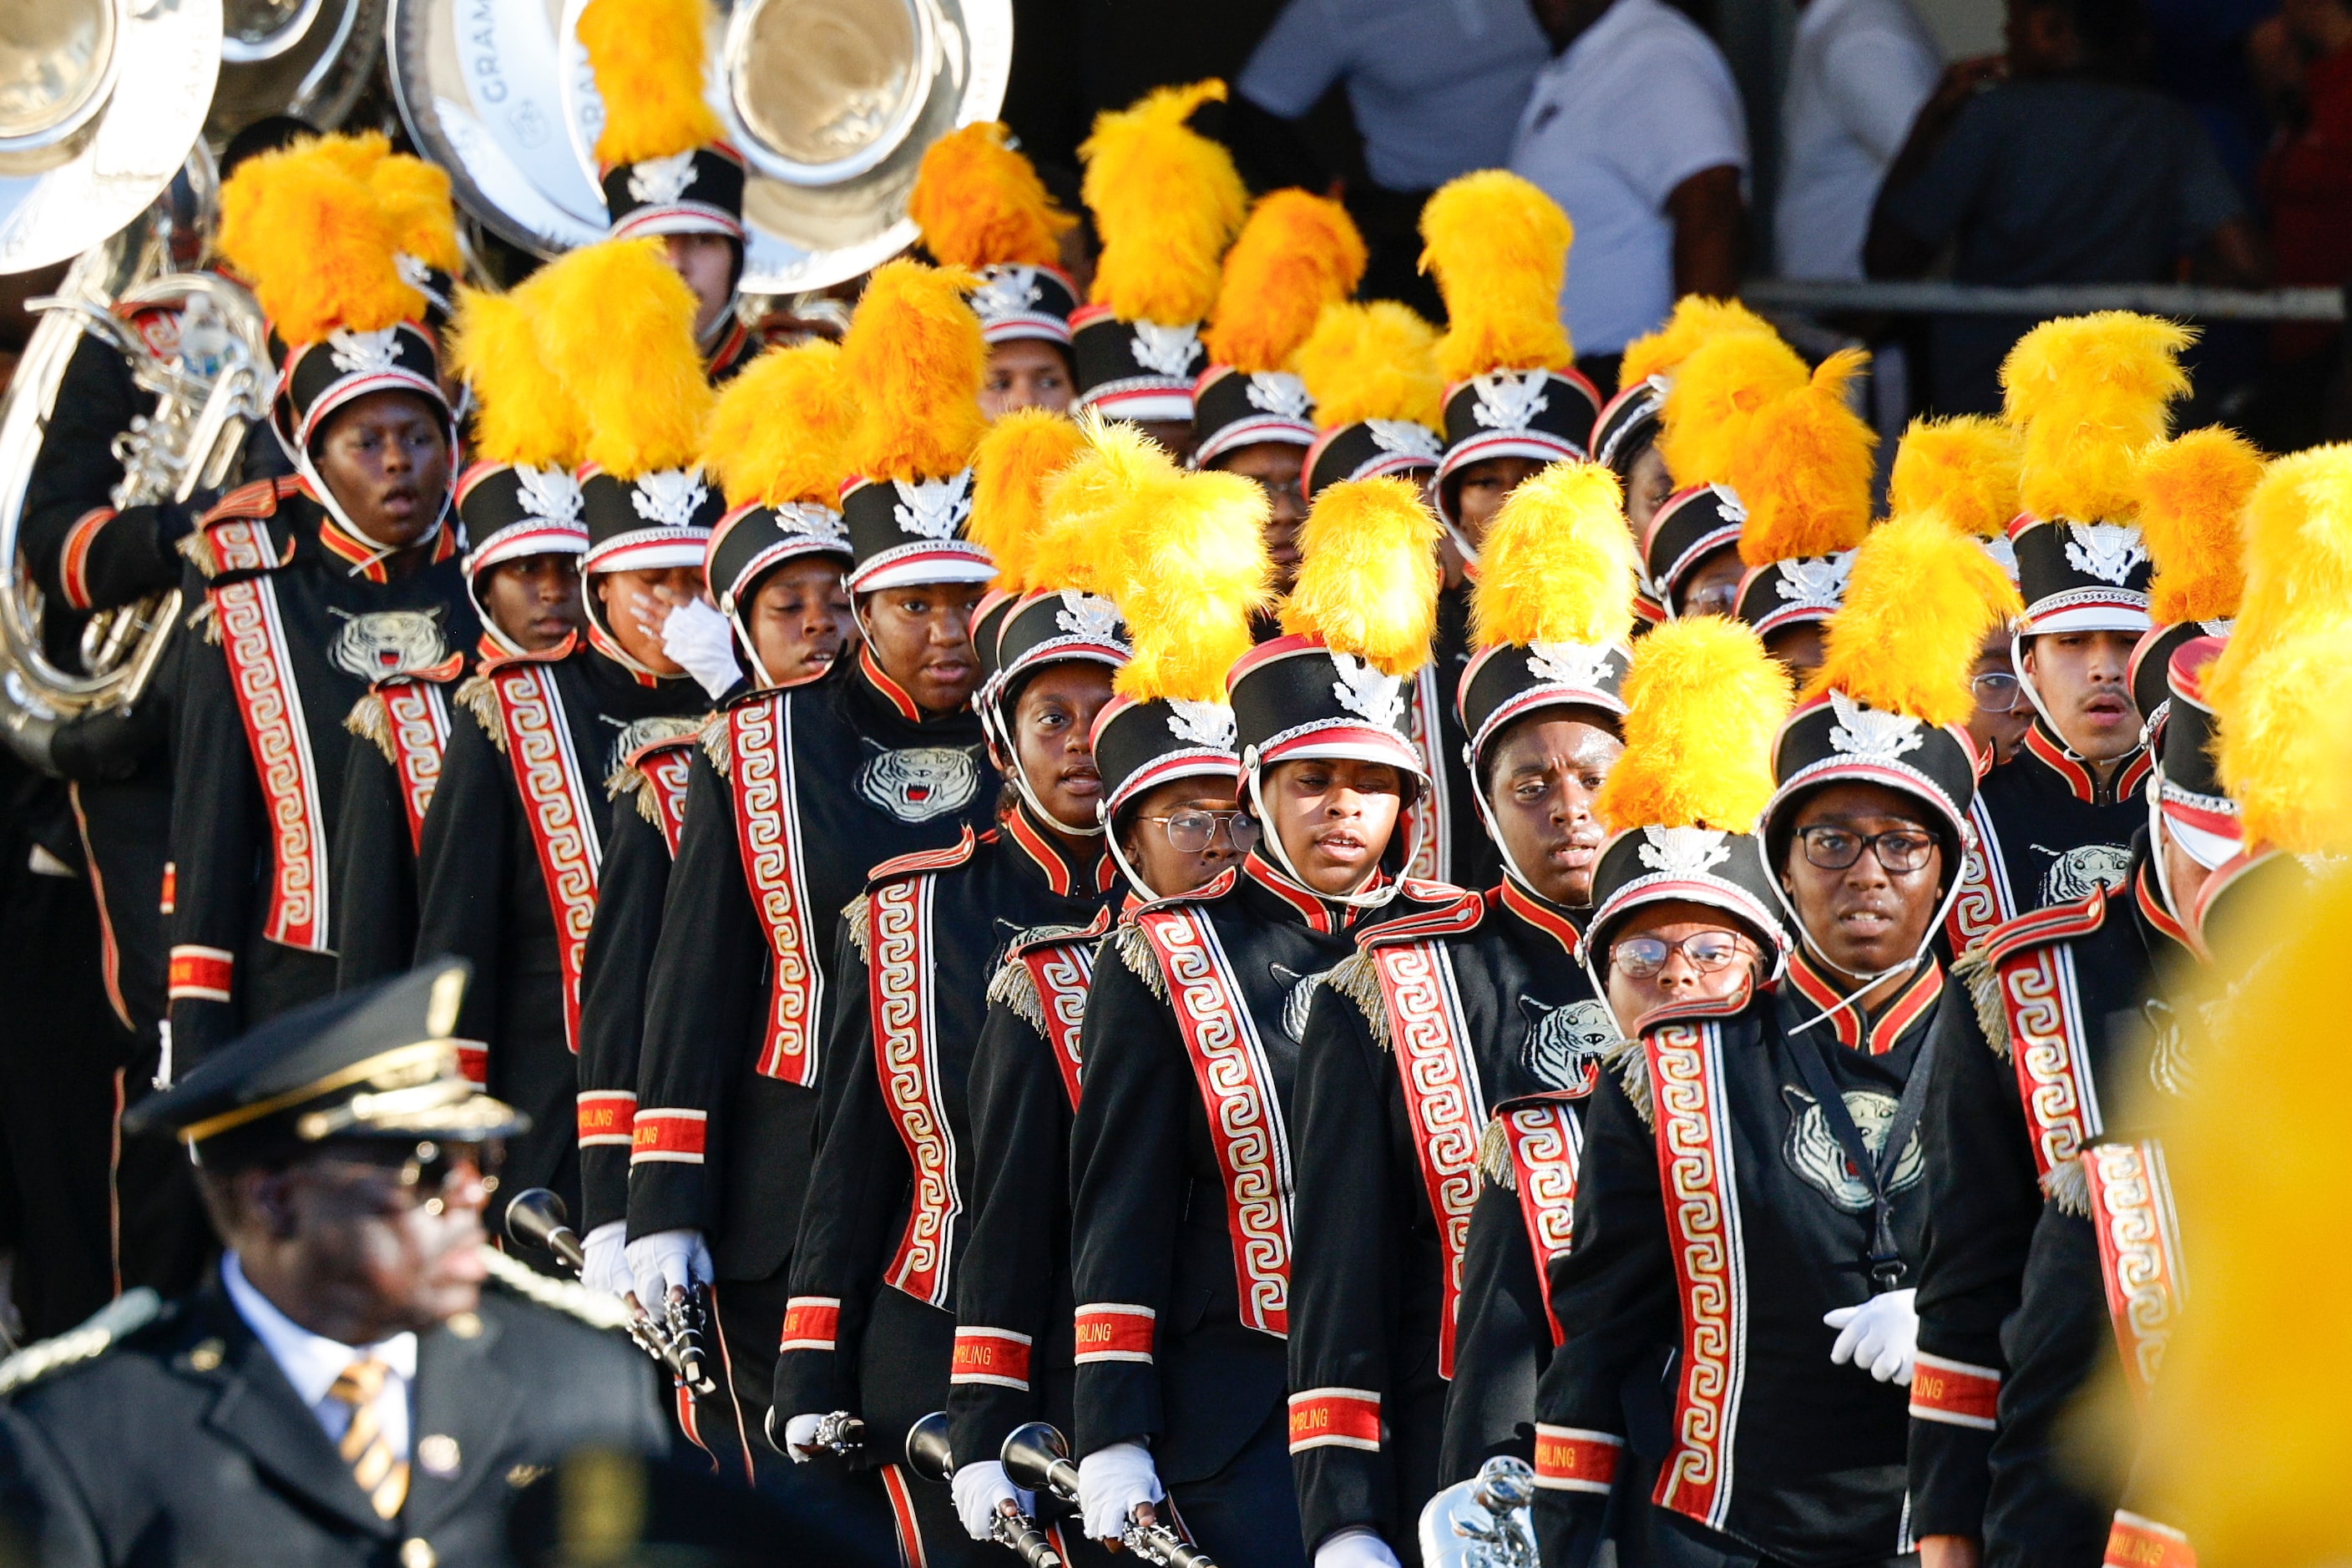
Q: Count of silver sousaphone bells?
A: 4